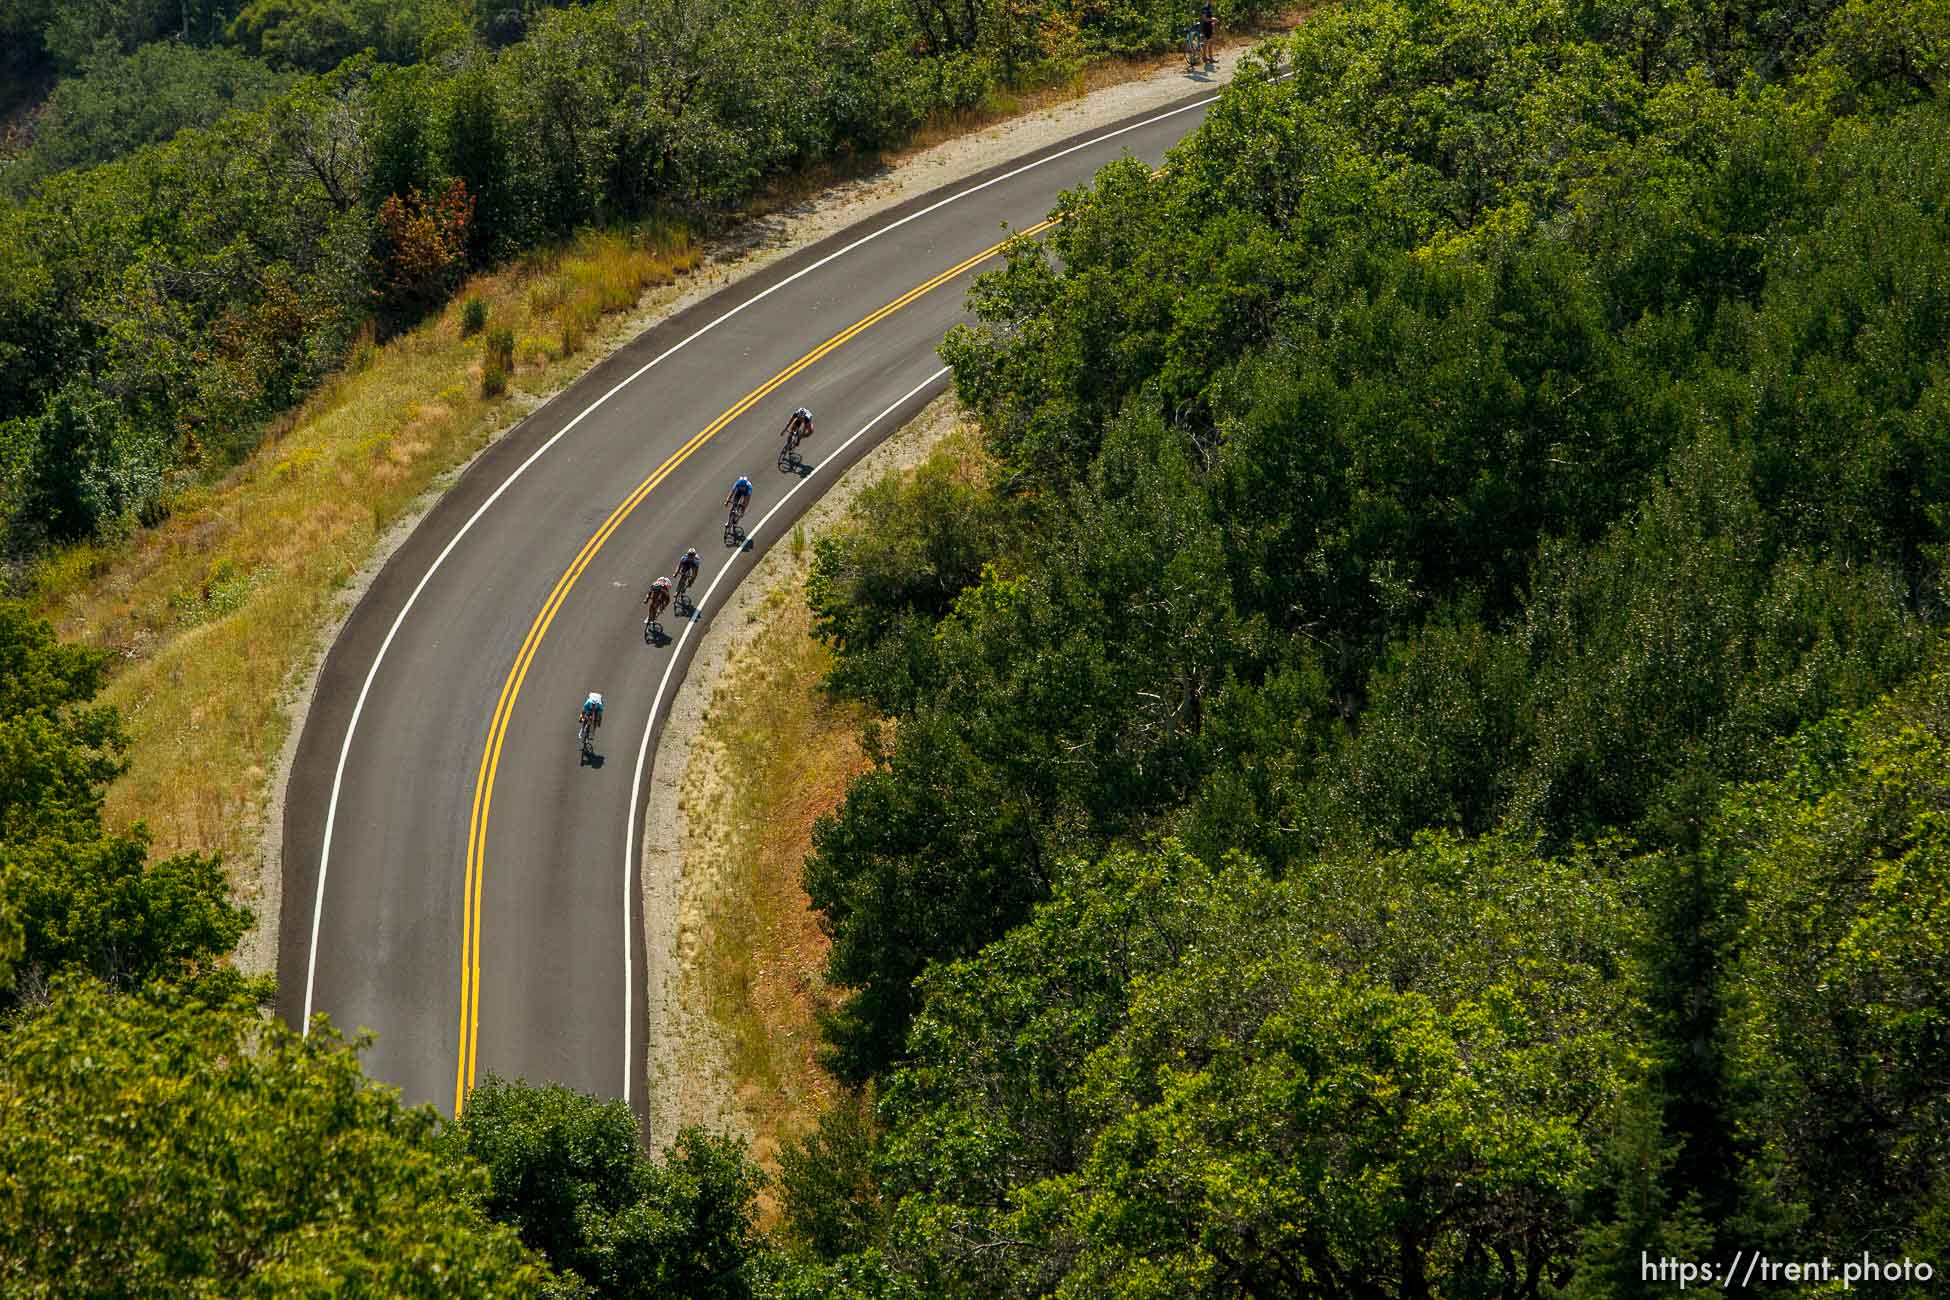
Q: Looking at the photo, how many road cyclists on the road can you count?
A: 5